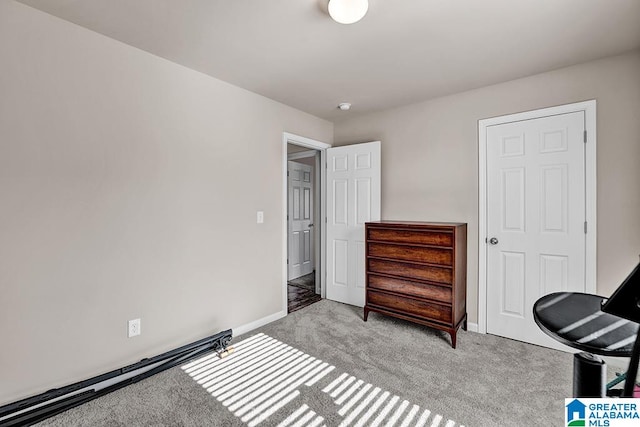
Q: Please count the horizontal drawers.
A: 5